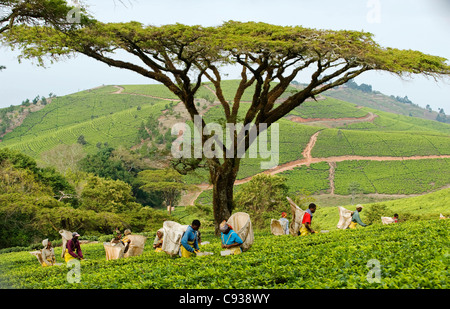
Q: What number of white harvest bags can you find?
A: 10